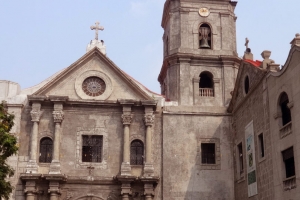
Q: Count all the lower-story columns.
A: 4